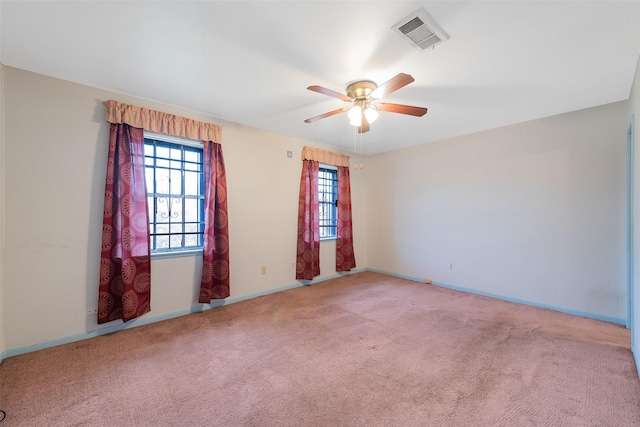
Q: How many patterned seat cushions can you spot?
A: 0